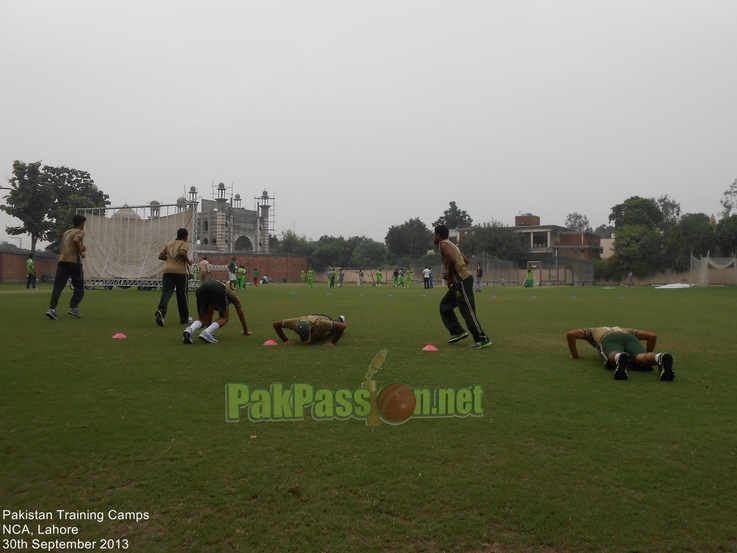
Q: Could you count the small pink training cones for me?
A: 3